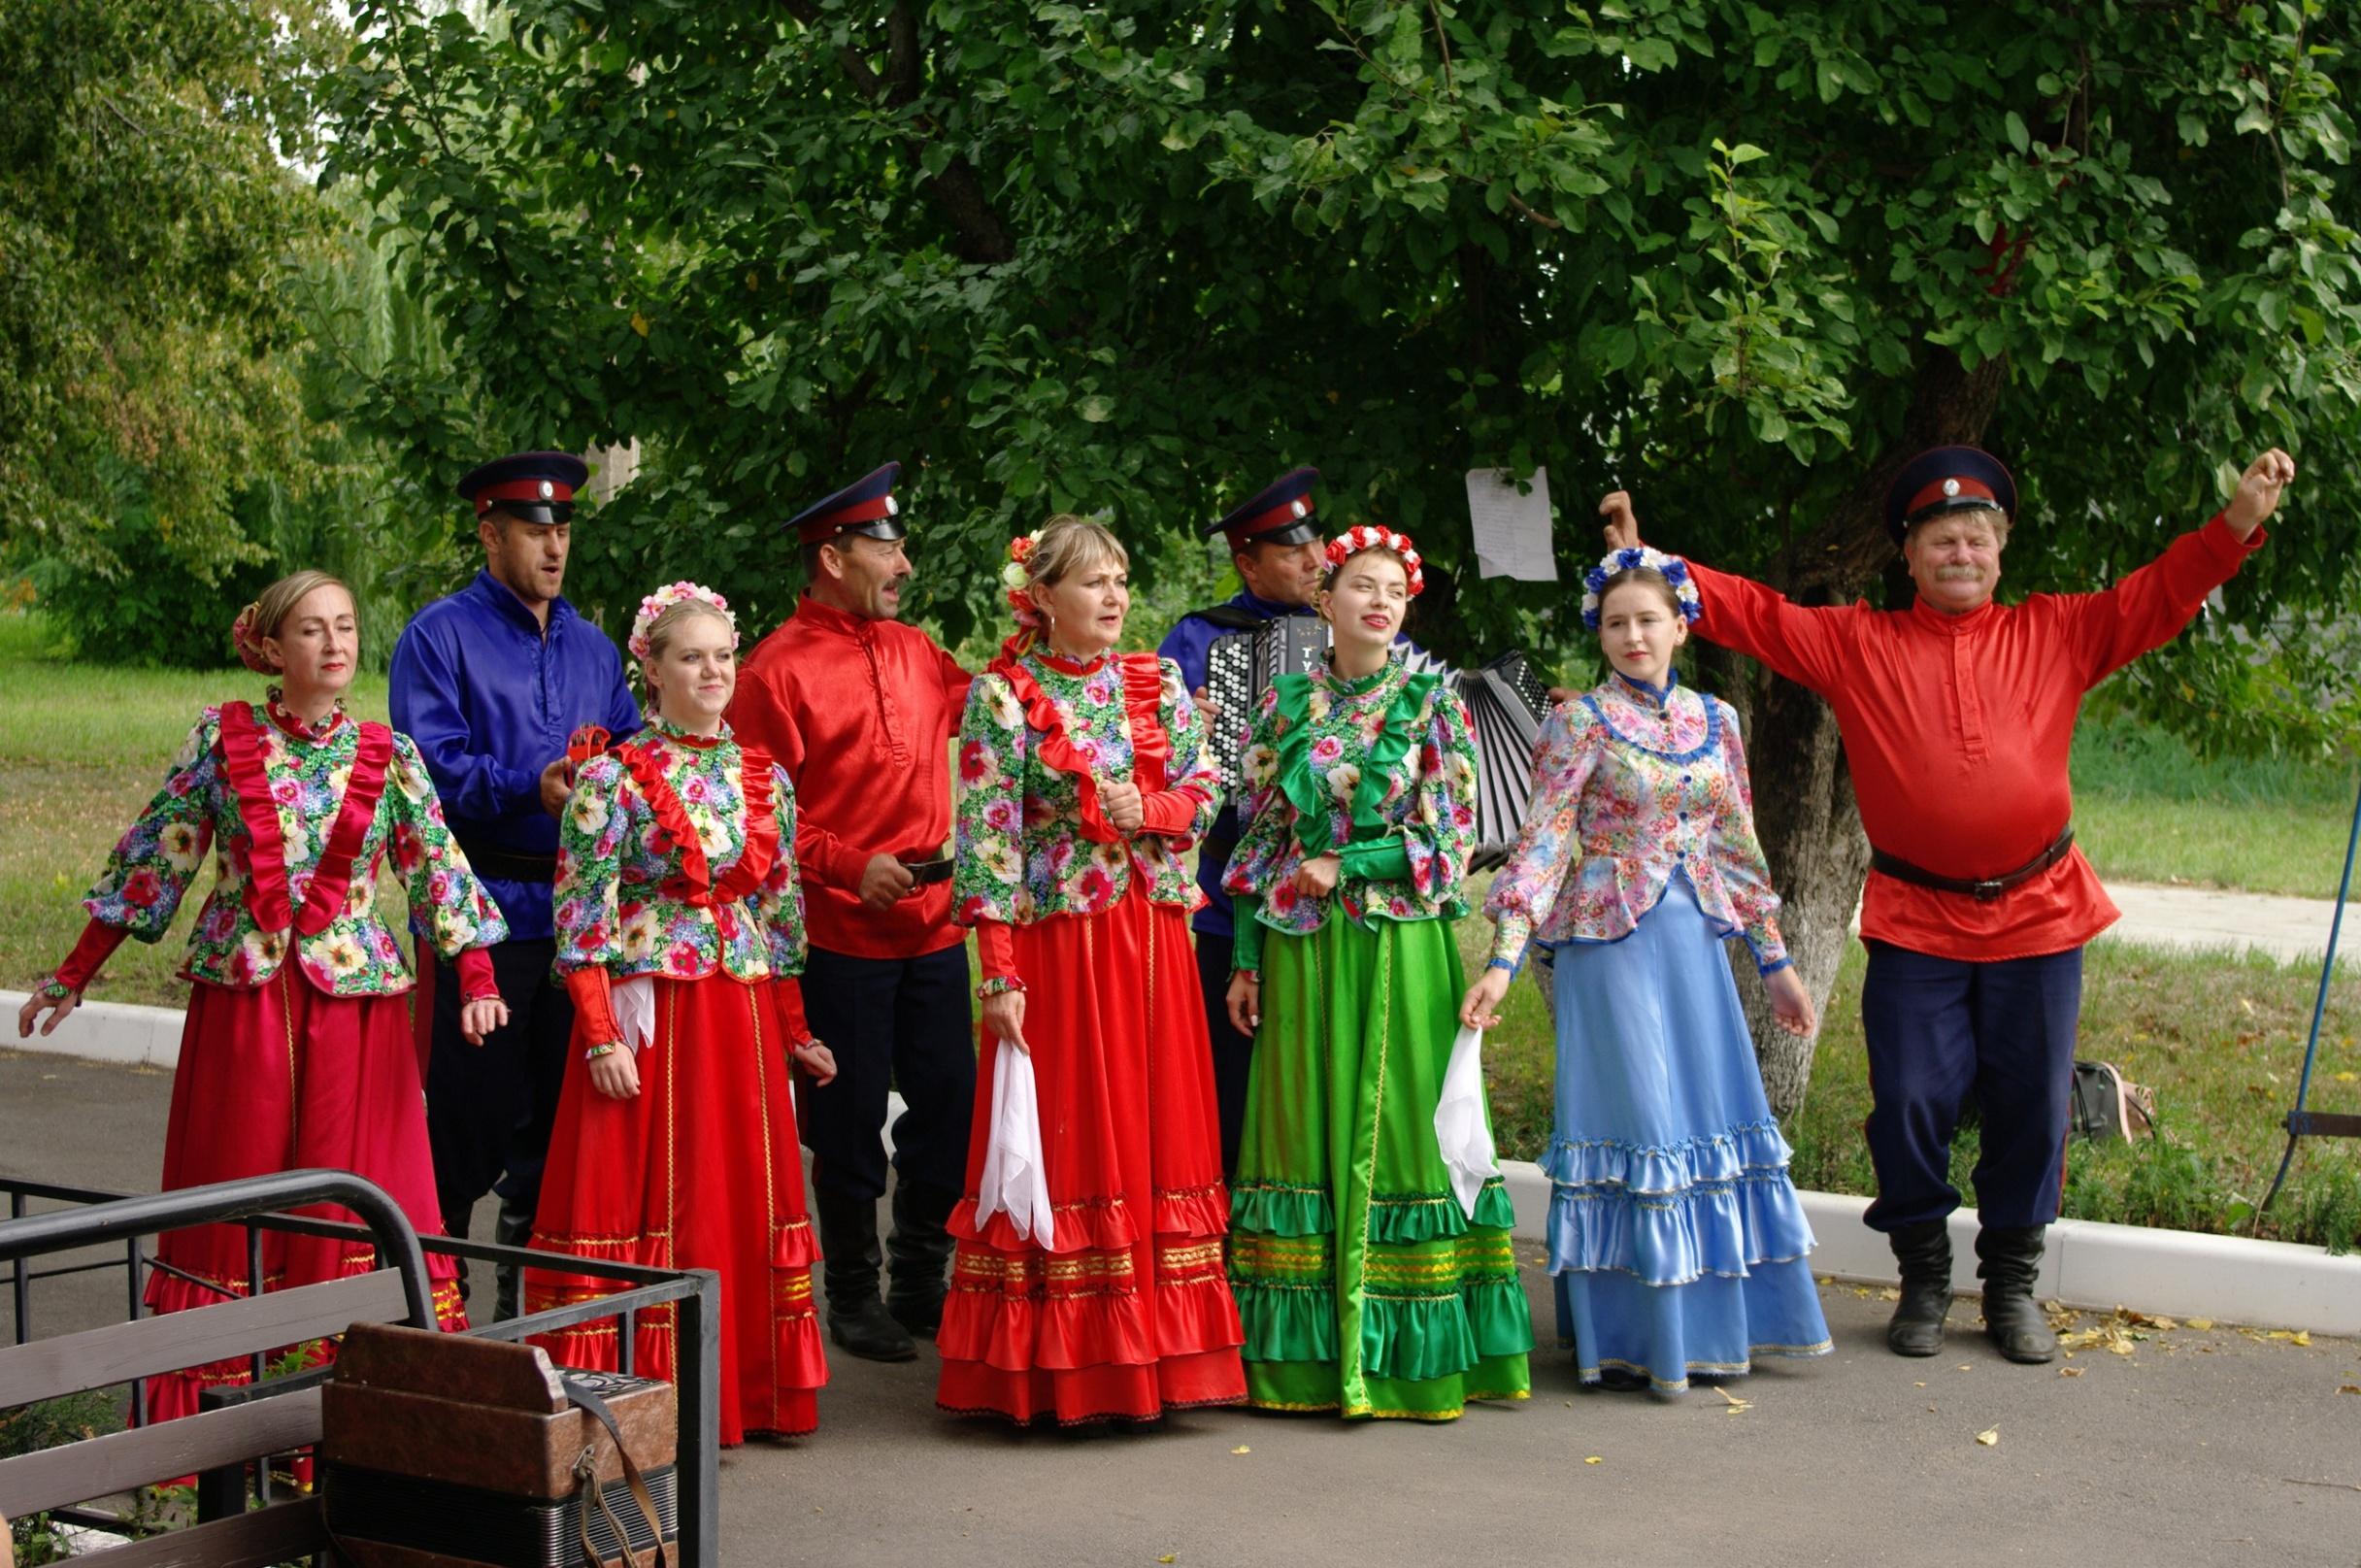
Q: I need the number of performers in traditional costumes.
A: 9